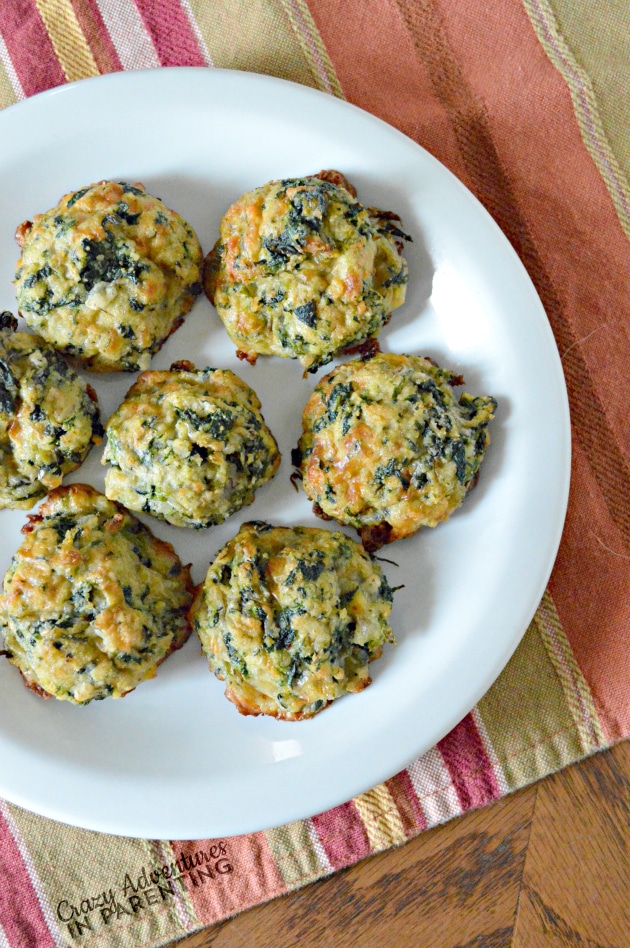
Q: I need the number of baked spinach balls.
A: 7